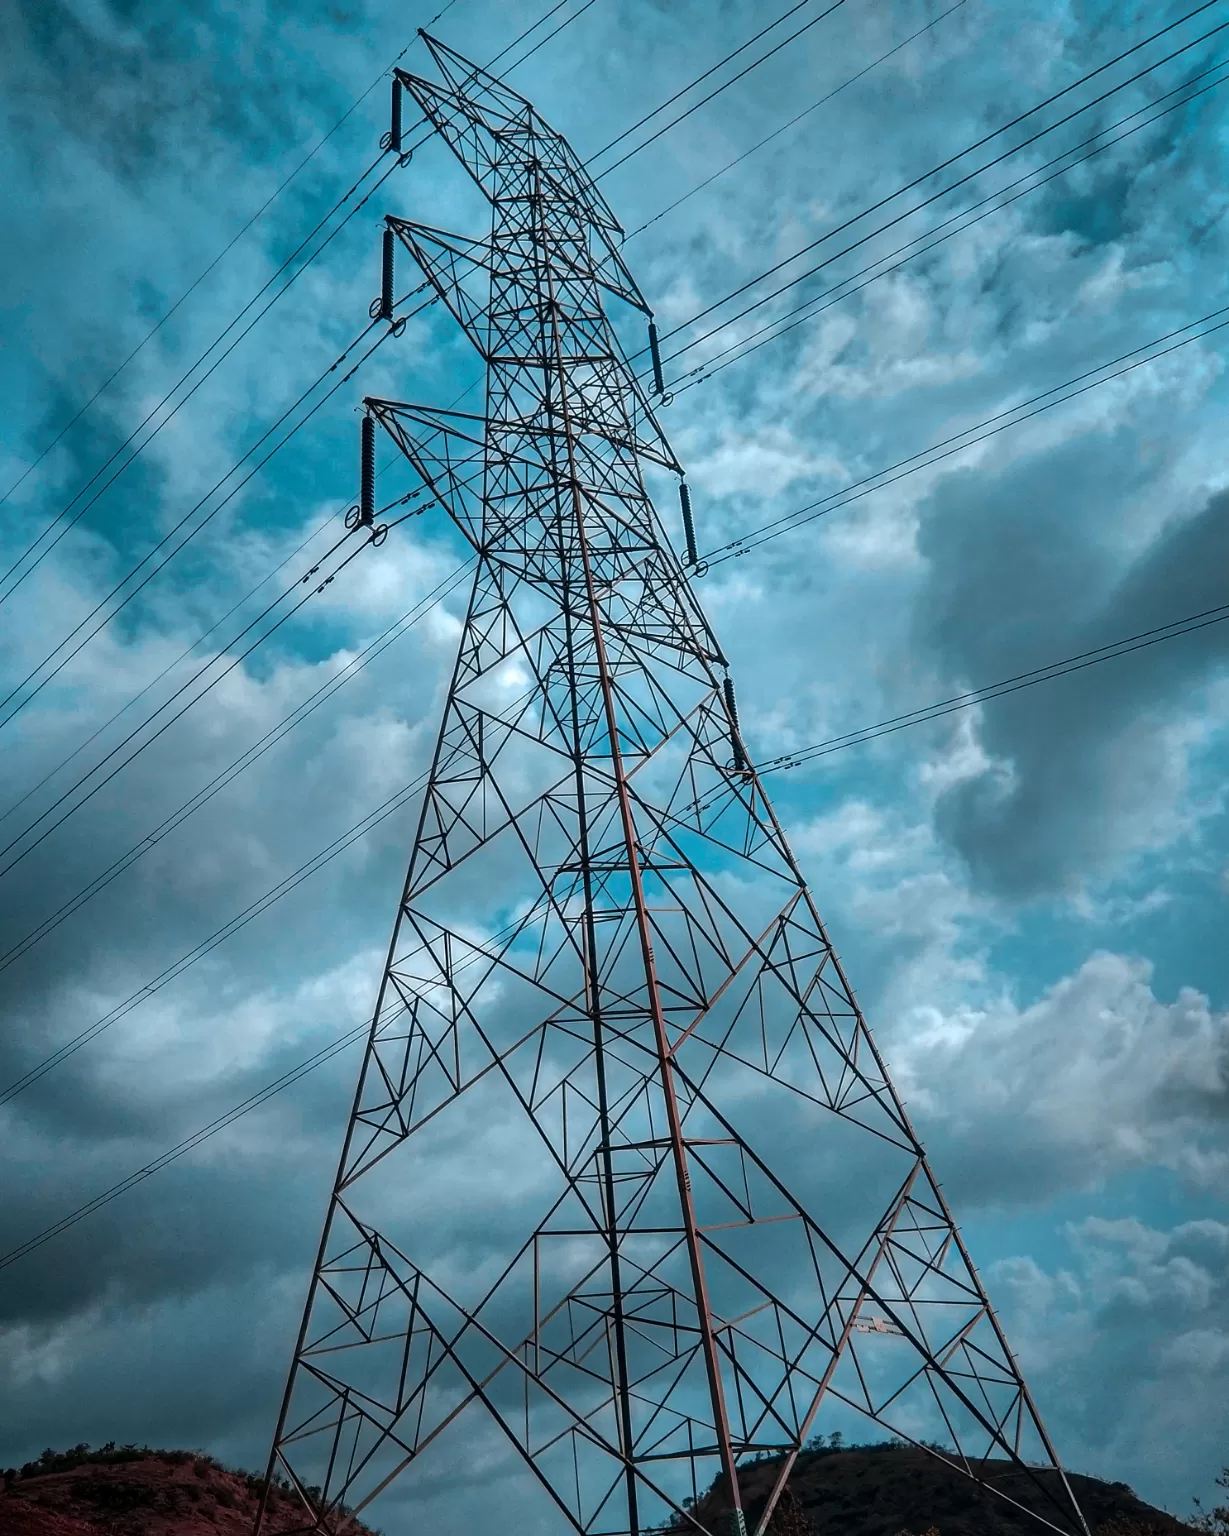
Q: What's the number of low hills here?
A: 2